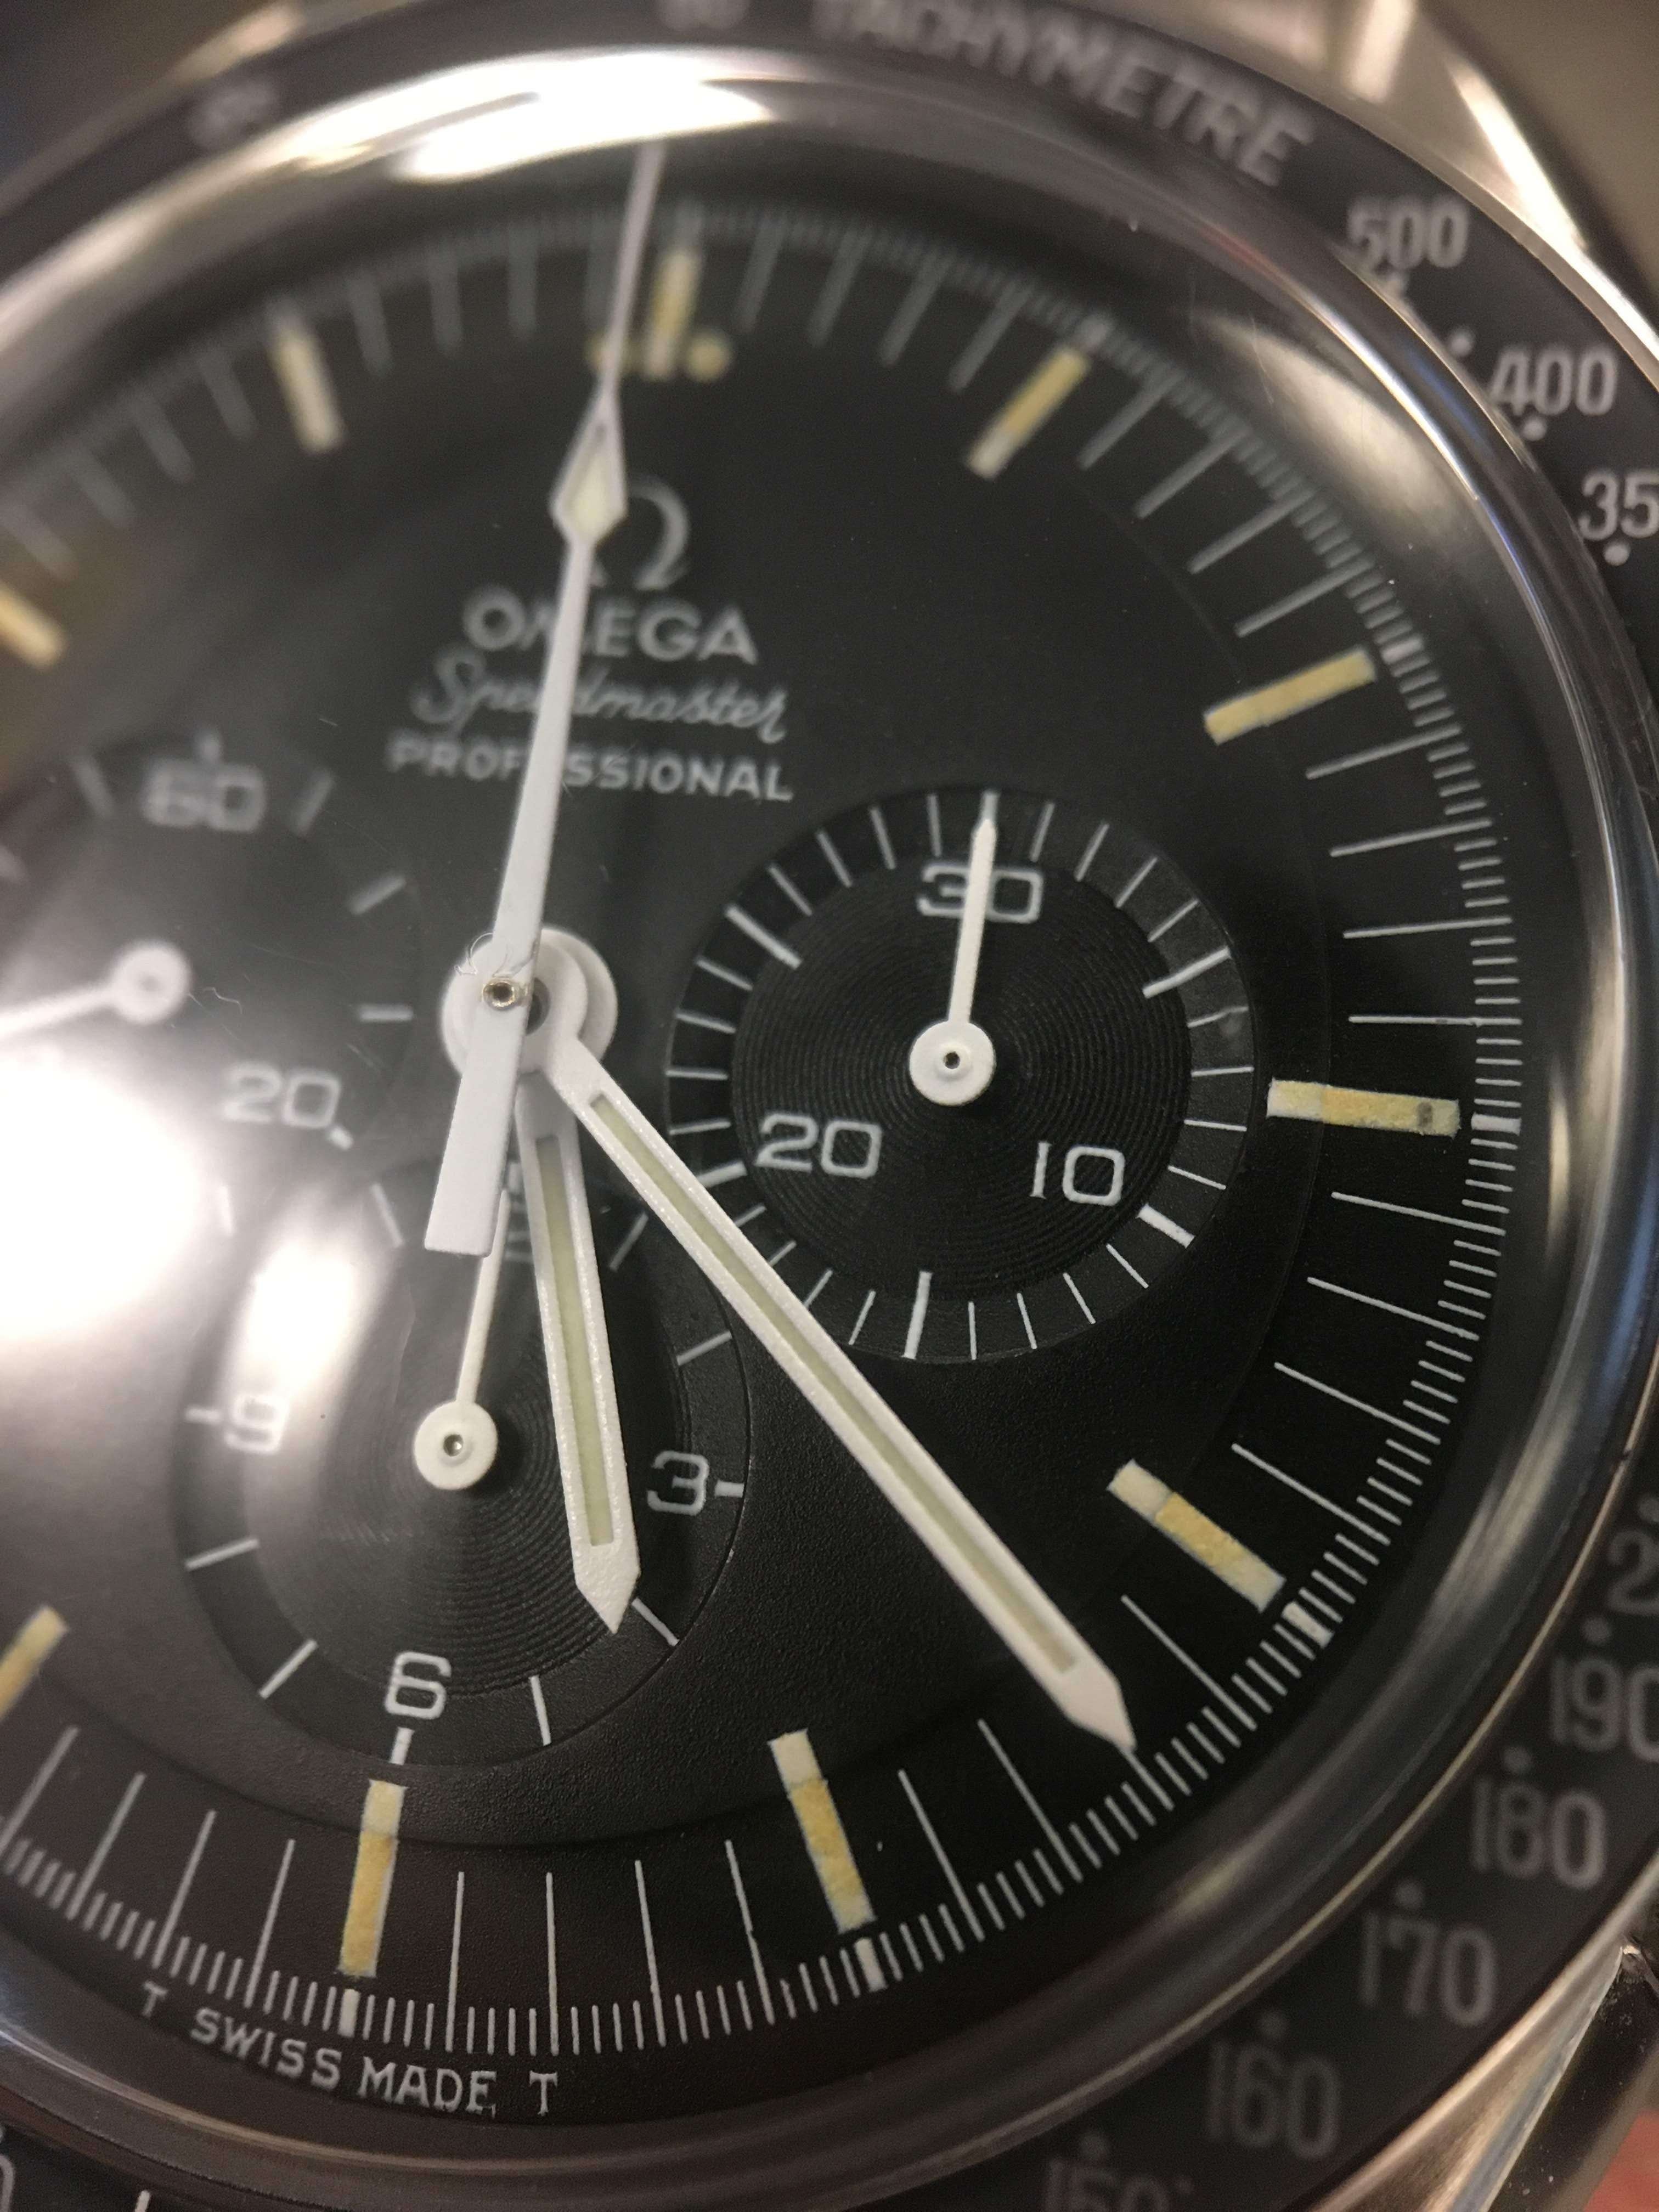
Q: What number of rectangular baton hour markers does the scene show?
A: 10